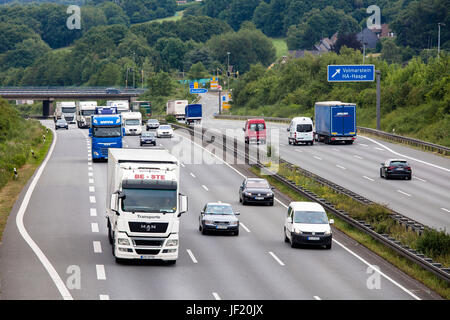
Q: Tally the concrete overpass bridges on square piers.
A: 1